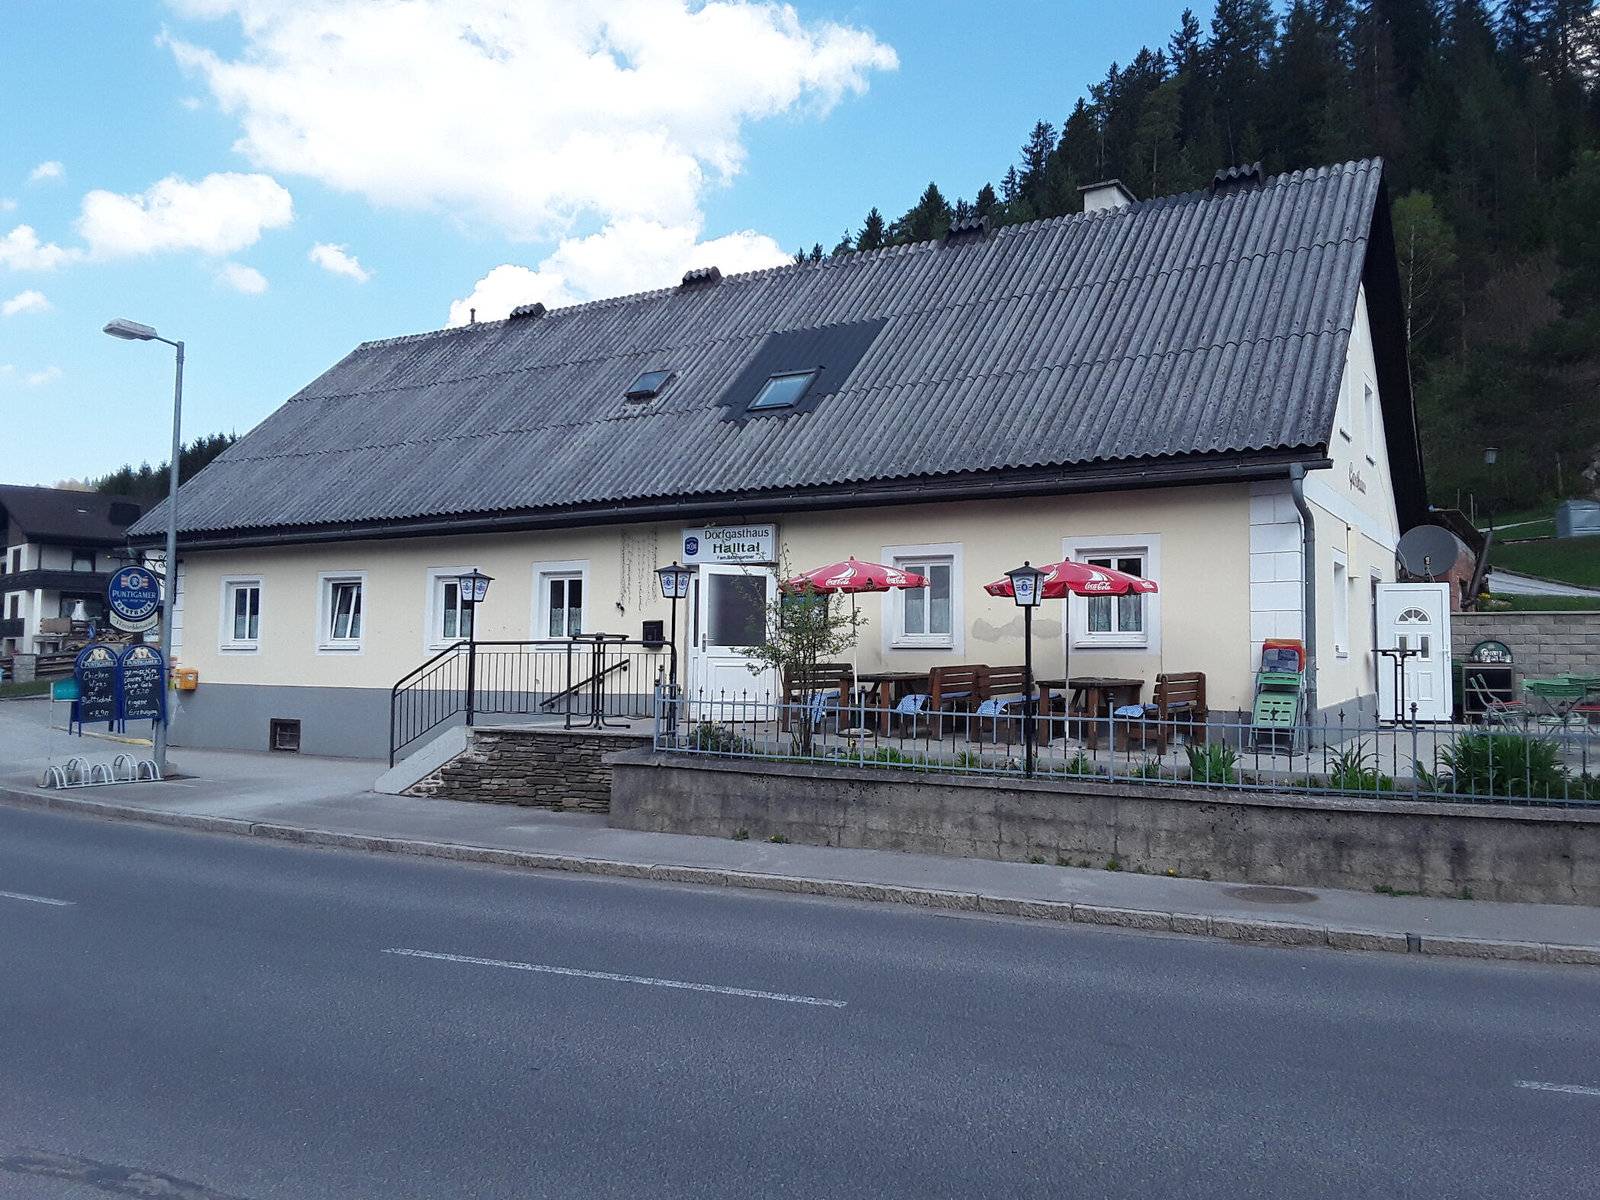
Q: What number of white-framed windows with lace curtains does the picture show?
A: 6